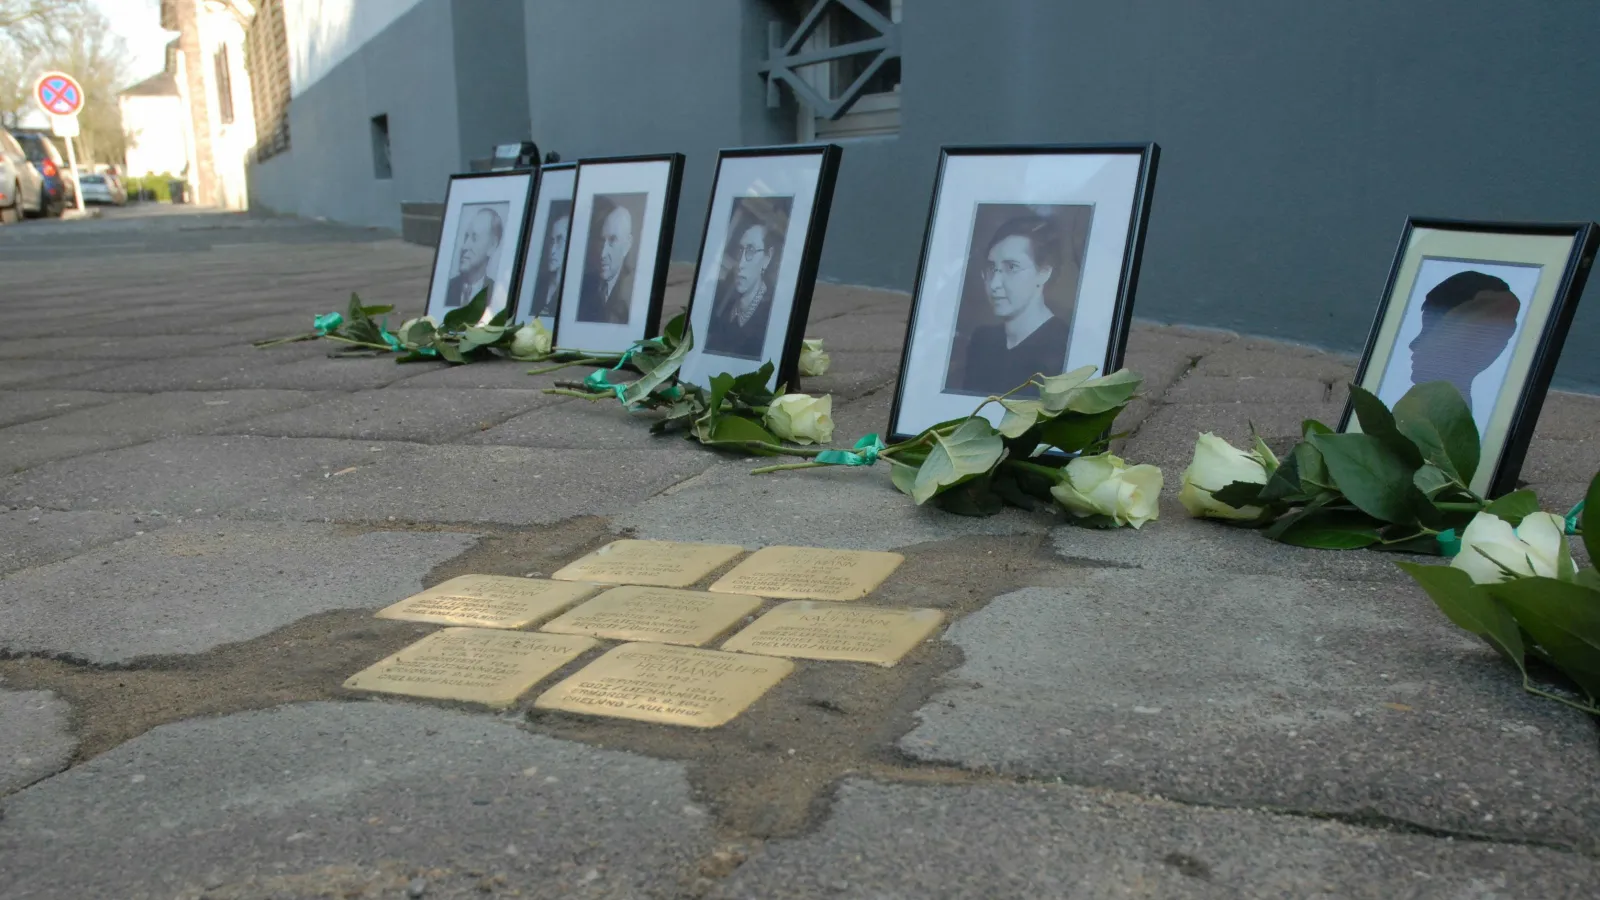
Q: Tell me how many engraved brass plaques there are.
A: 7